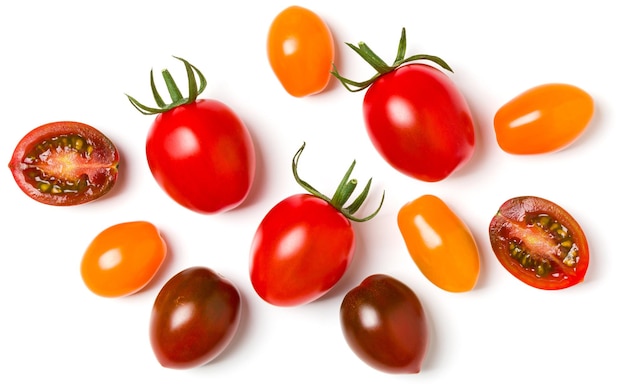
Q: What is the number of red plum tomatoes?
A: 3